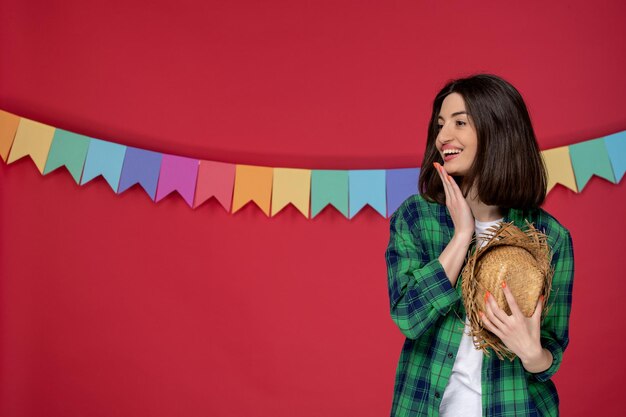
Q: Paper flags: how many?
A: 15